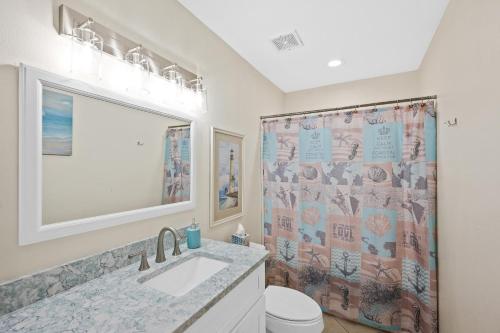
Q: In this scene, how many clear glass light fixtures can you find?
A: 4